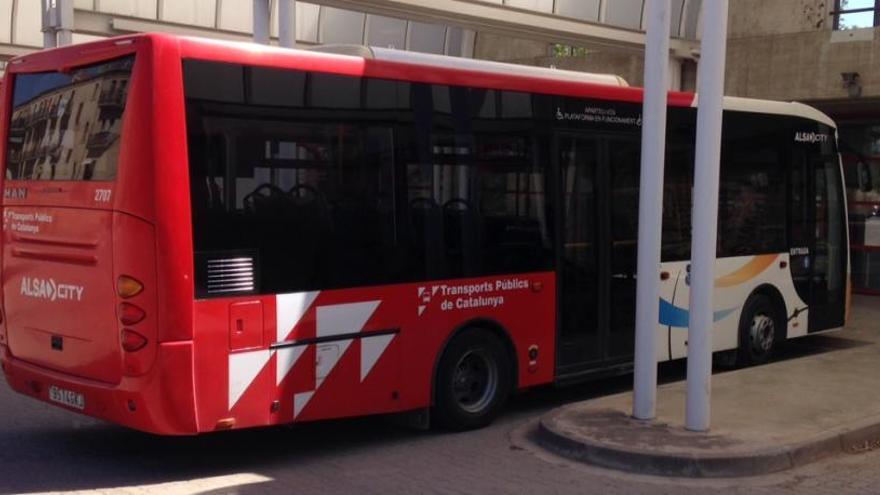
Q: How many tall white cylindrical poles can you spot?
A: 2